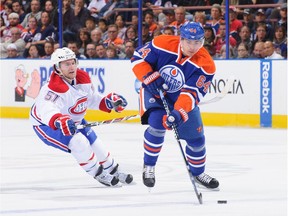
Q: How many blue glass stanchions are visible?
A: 3